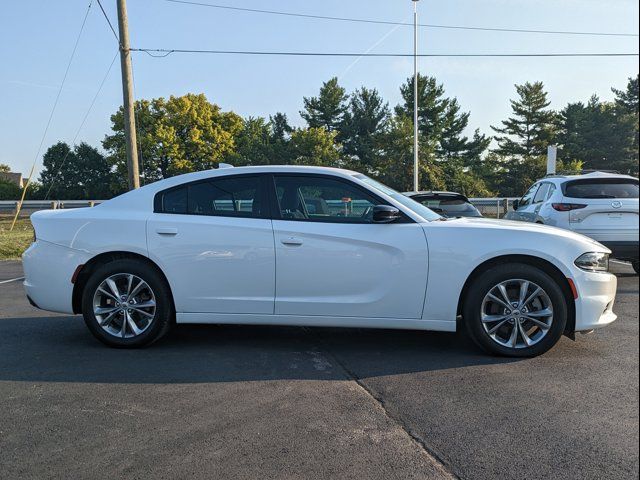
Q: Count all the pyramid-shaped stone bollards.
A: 0